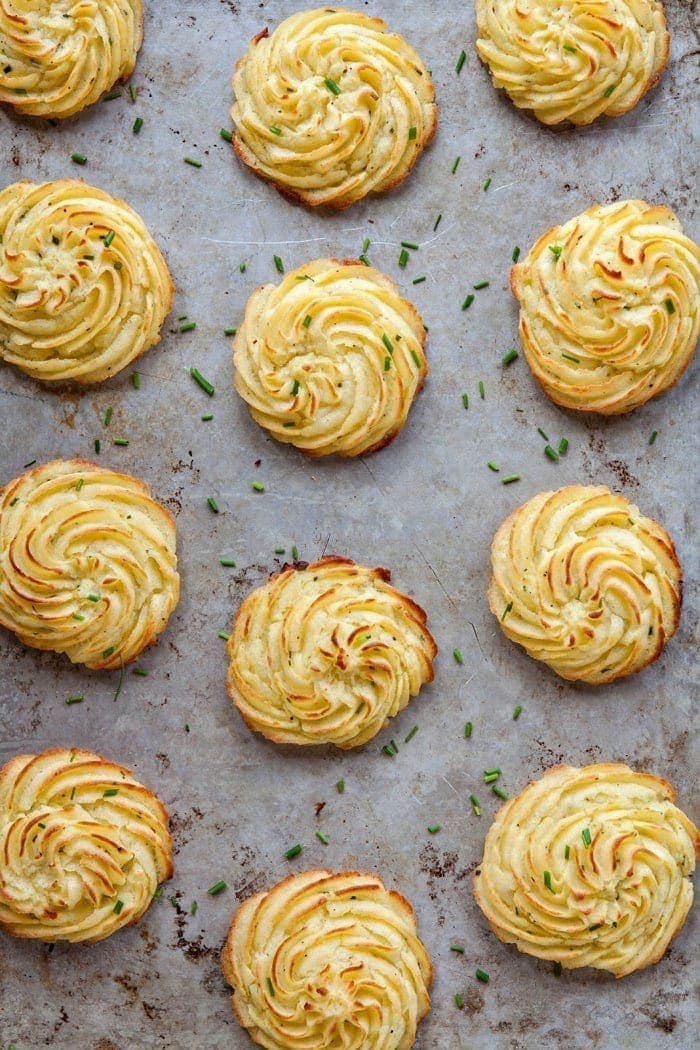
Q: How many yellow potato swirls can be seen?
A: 12